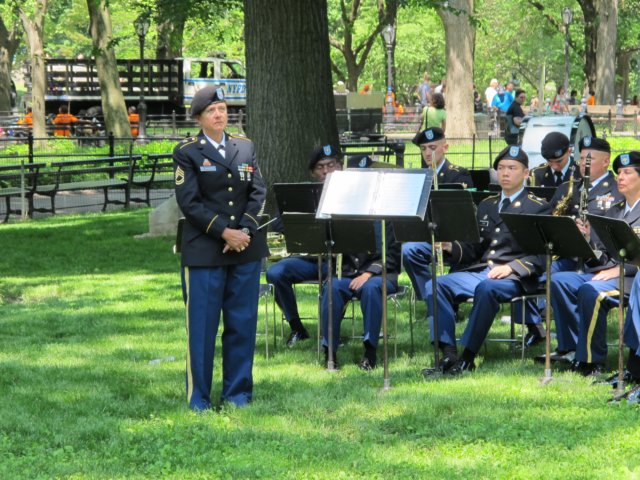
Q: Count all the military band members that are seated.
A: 7